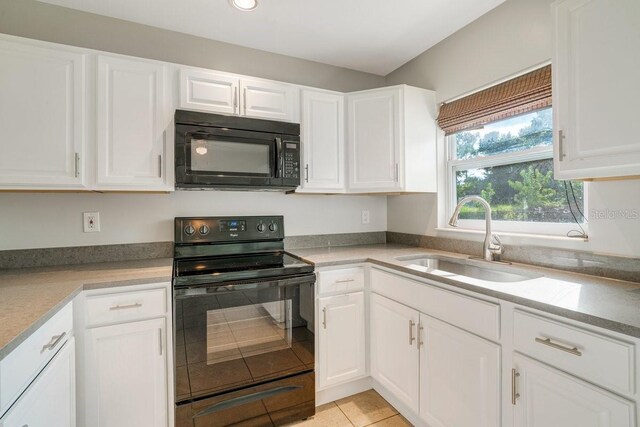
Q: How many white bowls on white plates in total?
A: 0